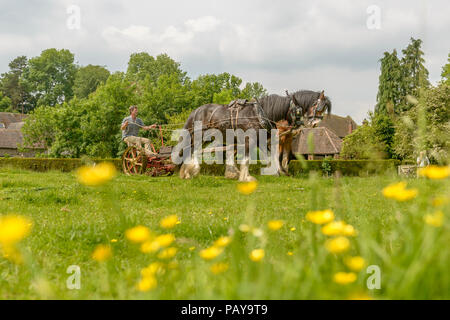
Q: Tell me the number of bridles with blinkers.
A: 2